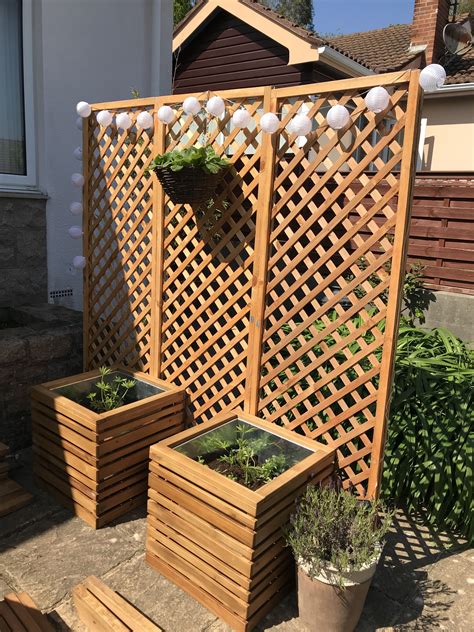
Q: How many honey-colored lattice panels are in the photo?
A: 3